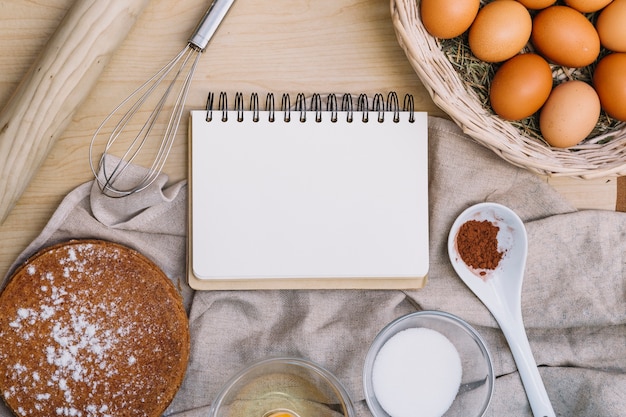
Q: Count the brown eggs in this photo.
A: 9